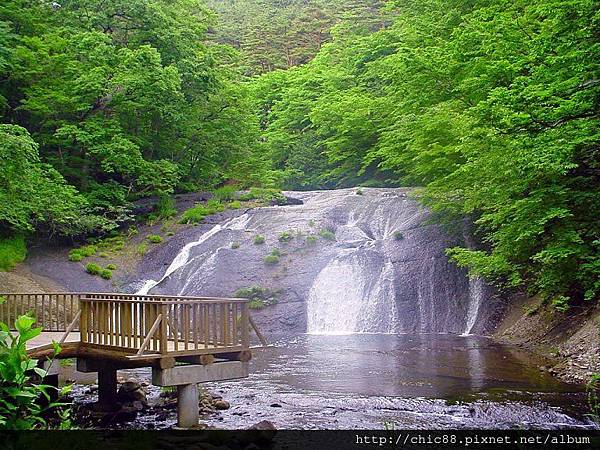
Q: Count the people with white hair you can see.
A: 0